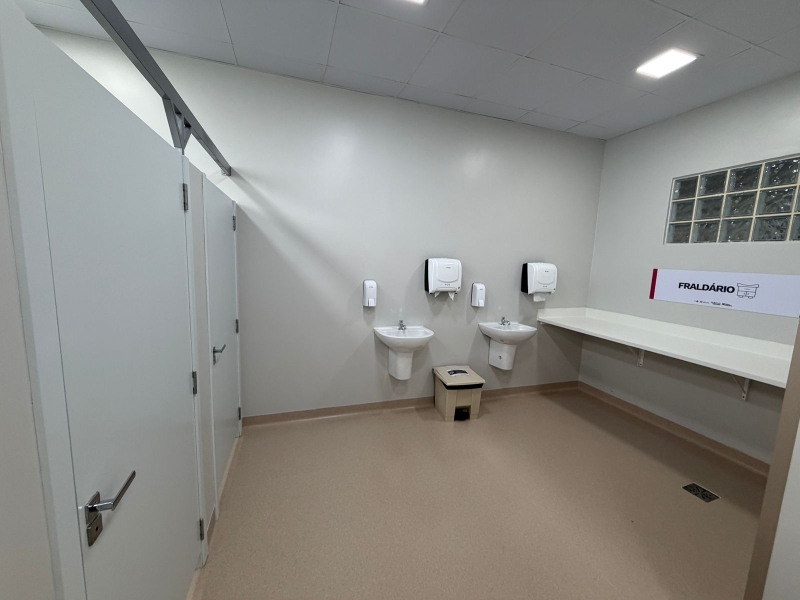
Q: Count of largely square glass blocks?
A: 12